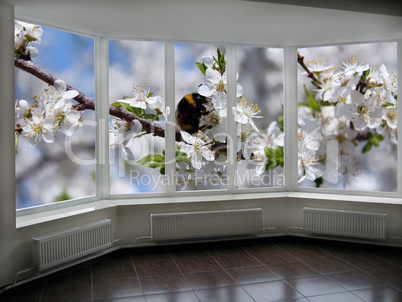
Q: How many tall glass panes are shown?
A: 5